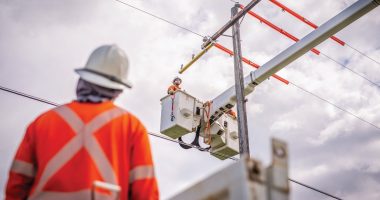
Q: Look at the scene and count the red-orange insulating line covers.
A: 3